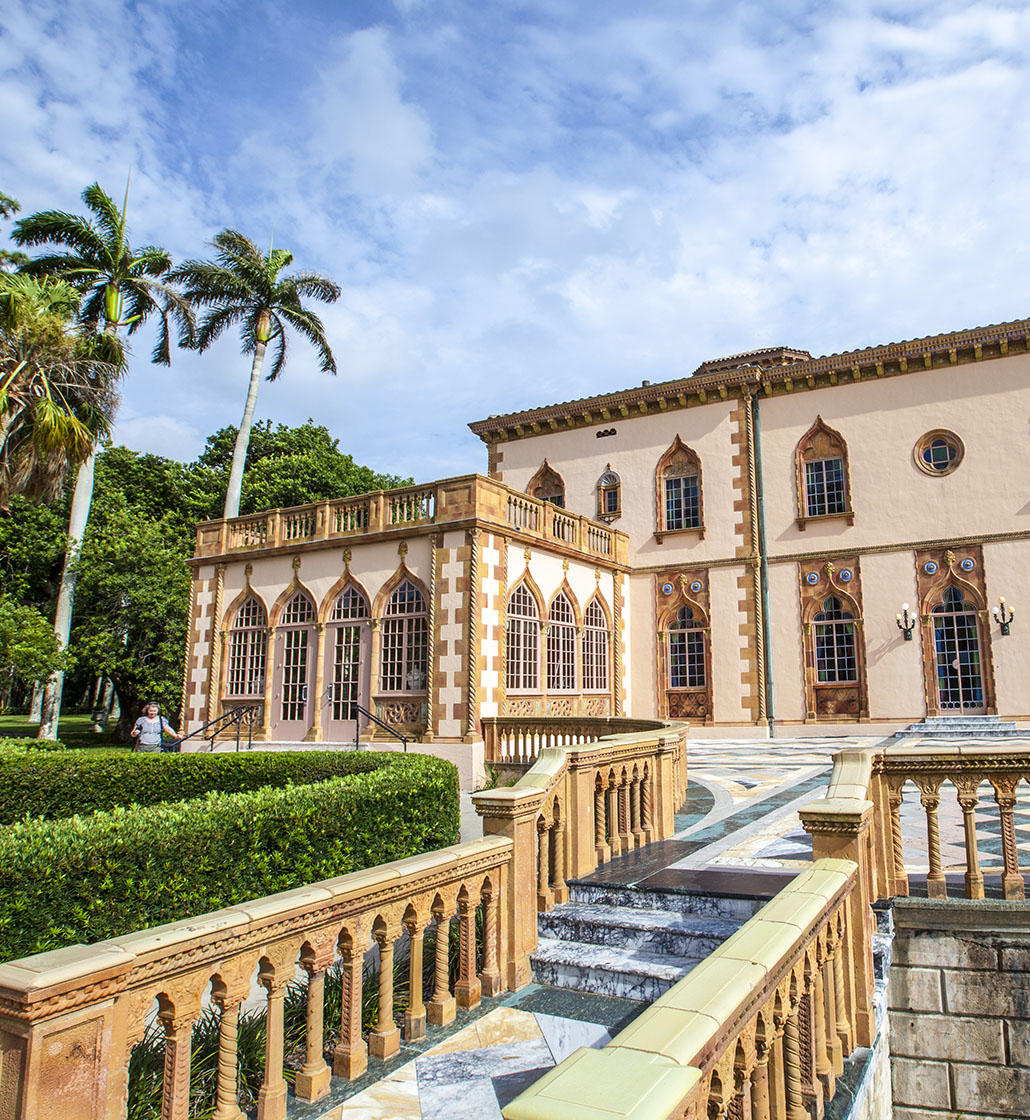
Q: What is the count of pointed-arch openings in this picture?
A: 13